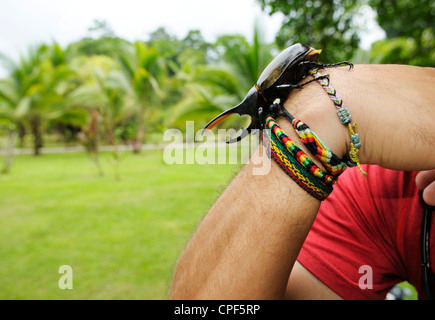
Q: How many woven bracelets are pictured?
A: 4